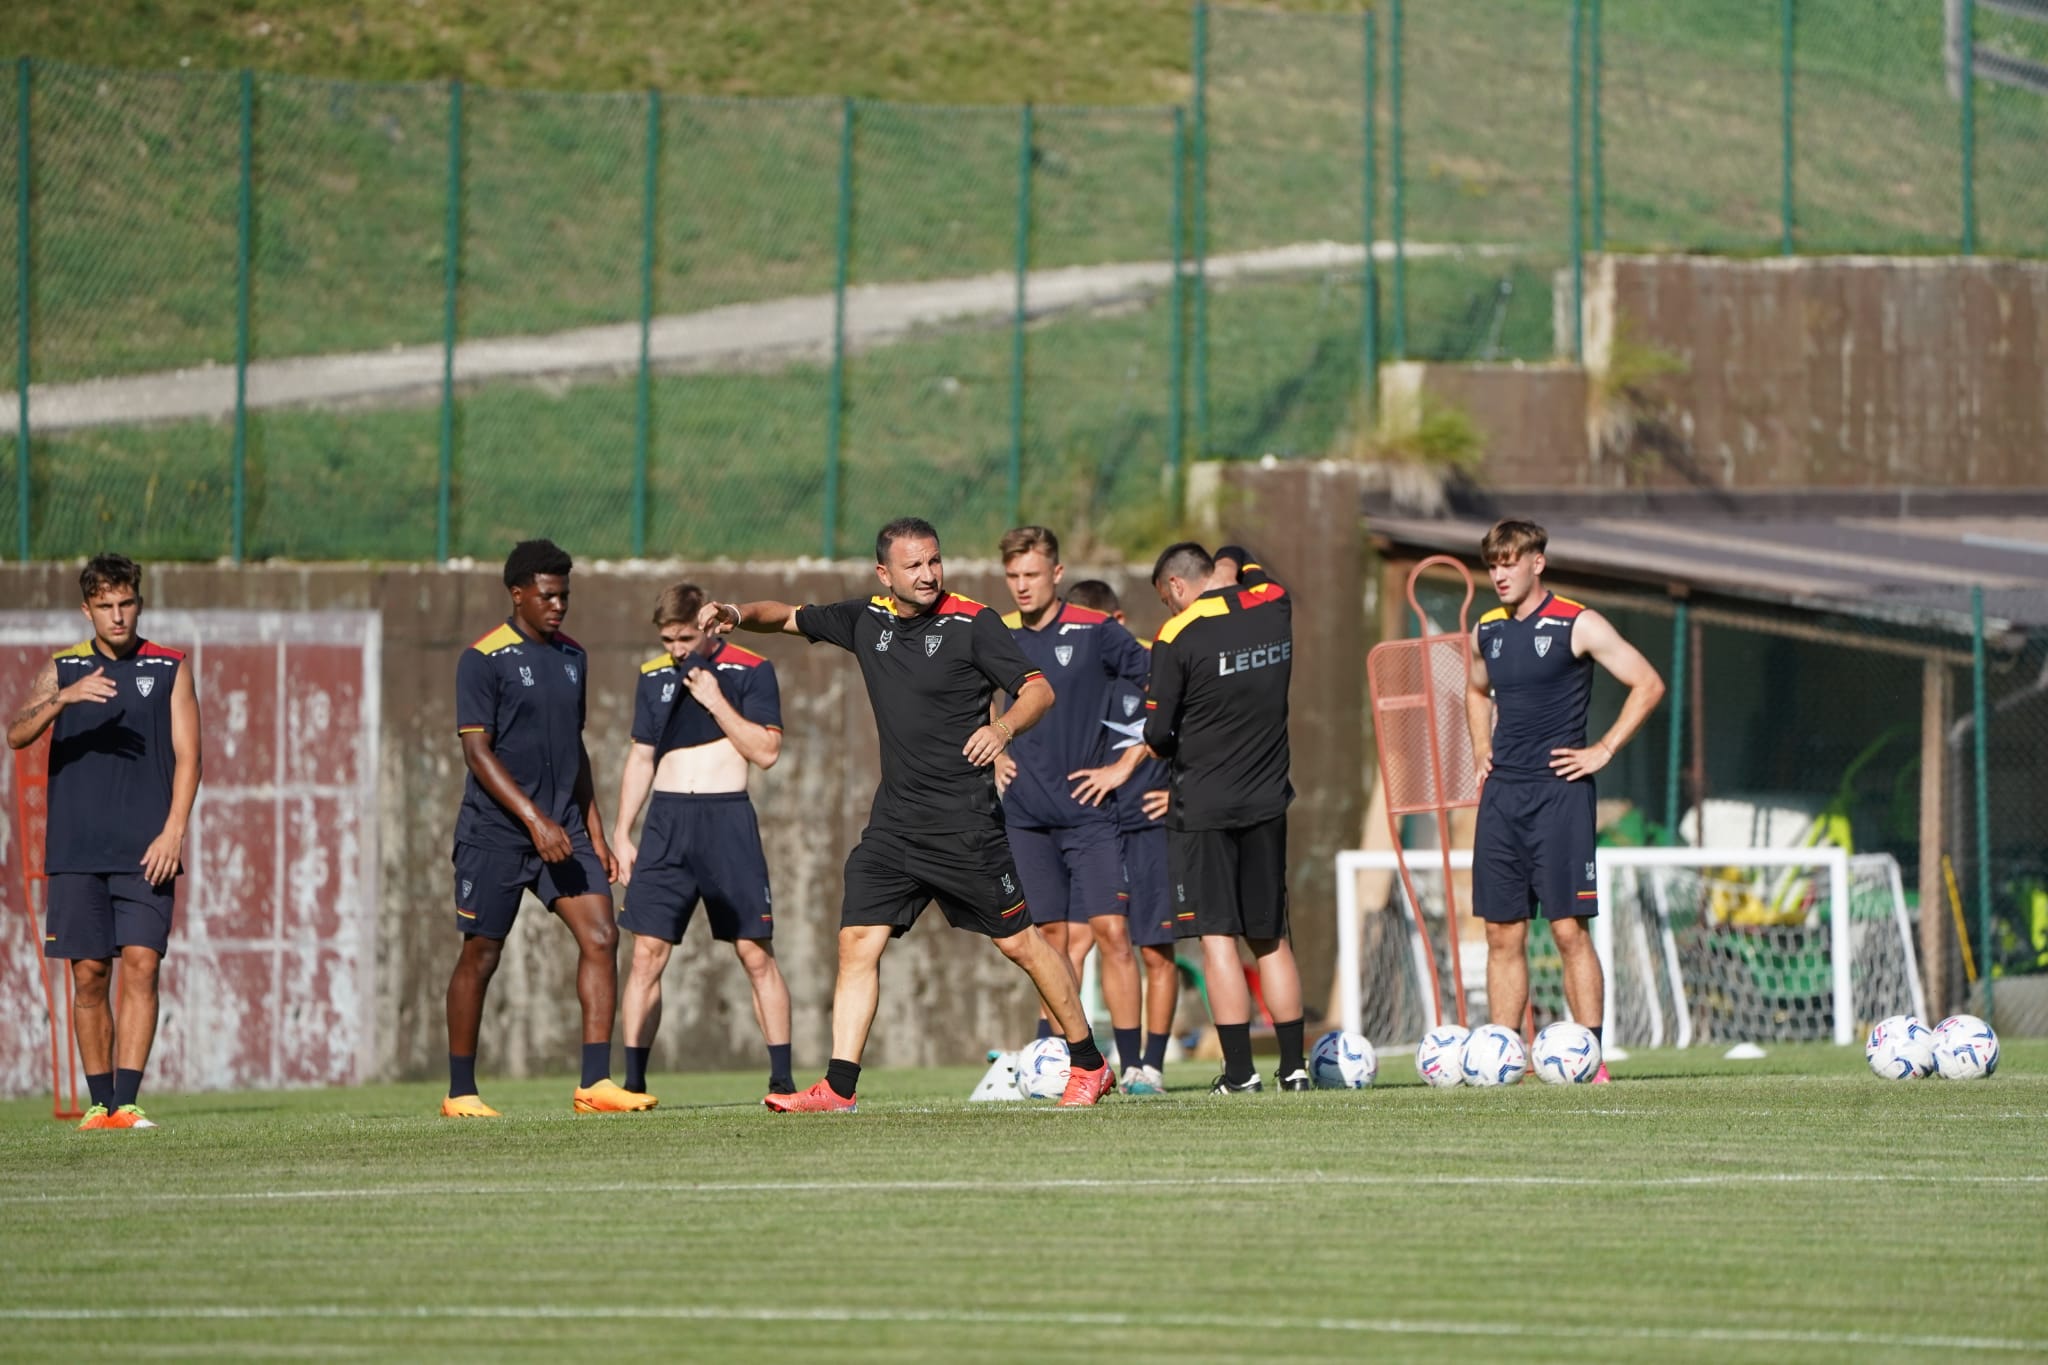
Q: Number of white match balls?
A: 7